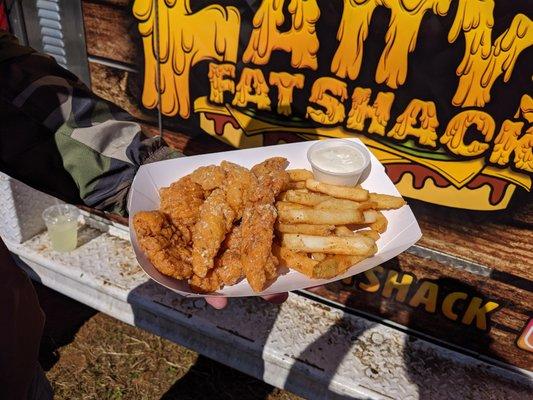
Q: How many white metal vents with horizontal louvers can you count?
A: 1